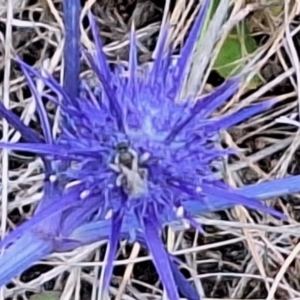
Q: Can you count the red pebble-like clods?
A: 0